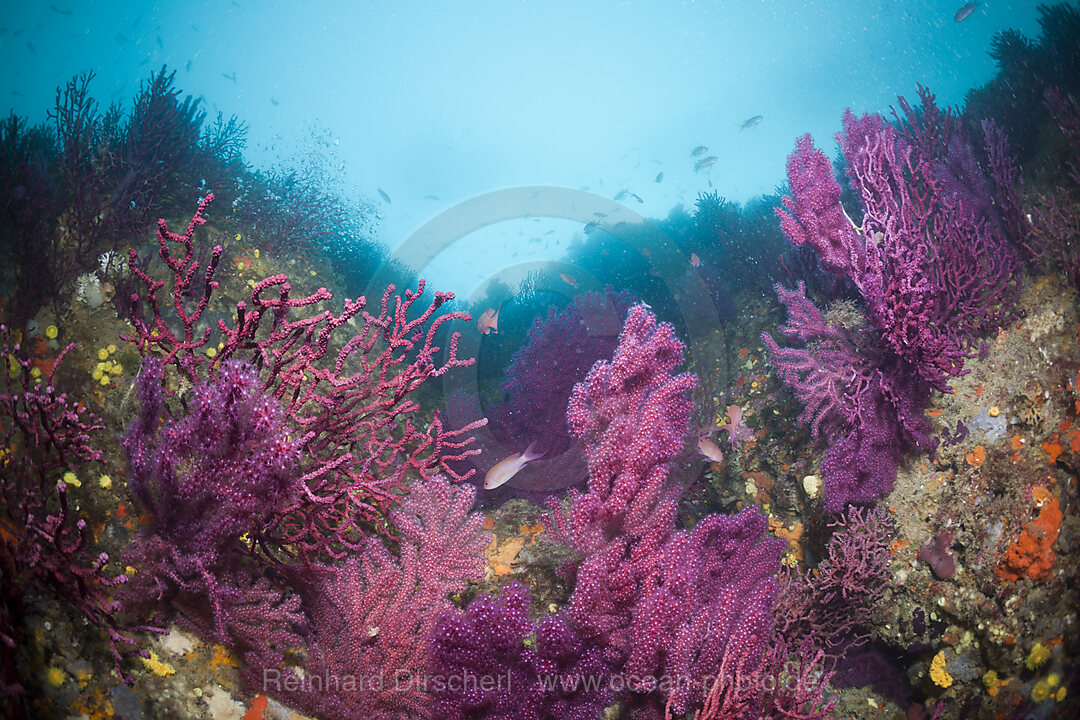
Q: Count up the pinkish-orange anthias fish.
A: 6